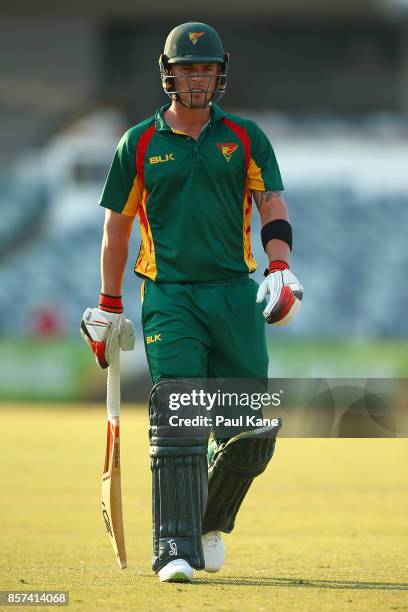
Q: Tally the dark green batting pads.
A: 2